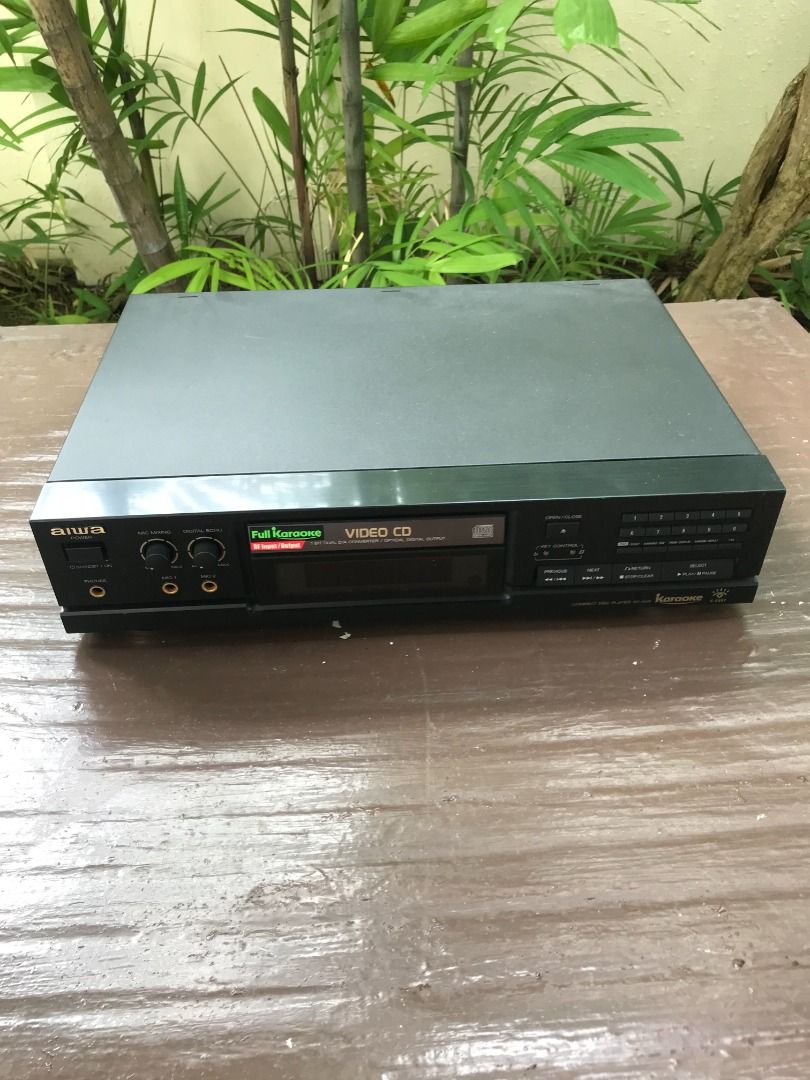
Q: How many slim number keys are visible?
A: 10